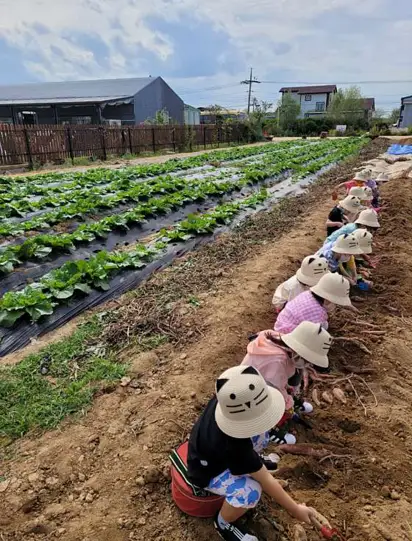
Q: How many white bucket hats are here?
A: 11